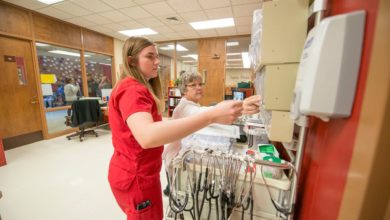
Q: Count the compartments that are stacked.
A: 3